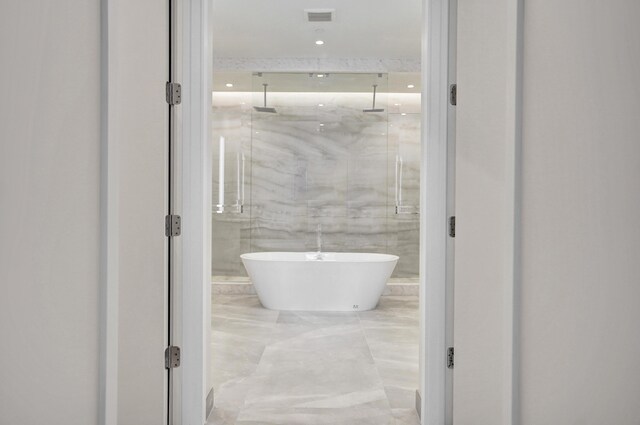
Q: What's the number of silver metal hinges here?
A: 6